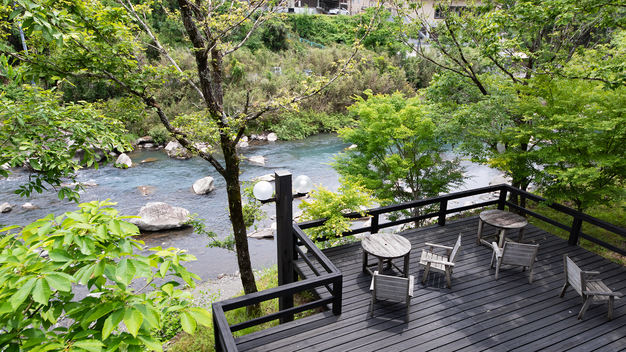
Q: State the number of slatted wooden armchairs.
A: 4